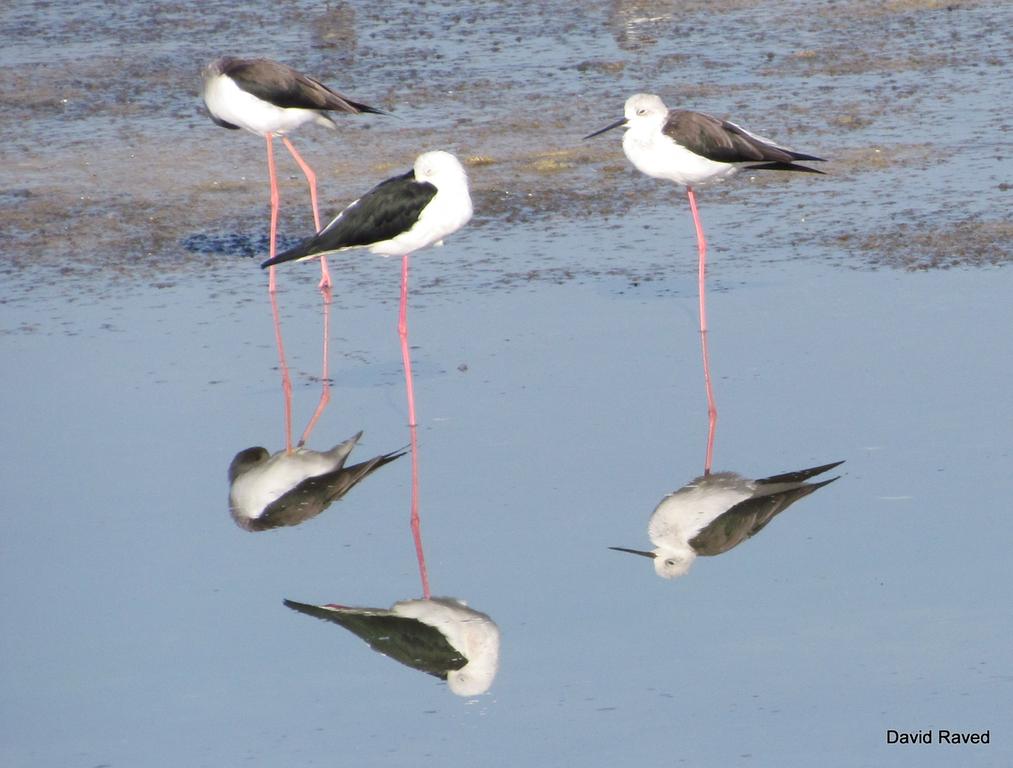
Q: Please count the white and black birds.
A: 3